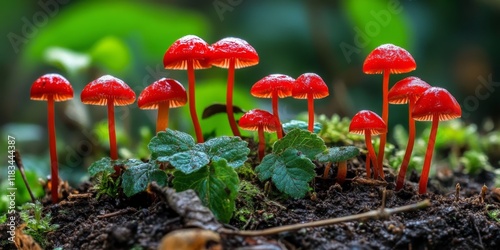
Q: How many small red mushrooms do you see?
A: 12